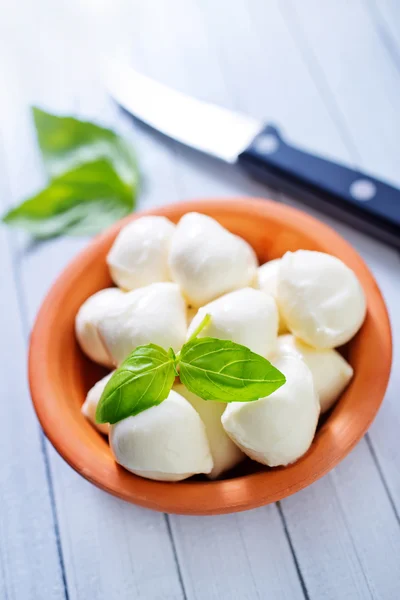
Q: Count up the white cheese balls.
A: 12